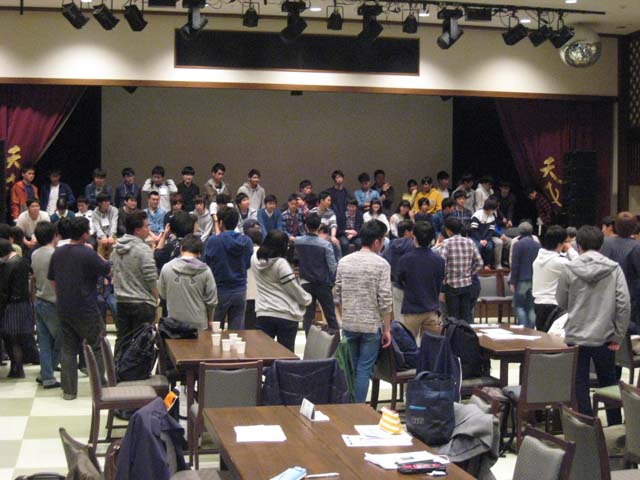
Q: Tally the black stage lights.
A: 13